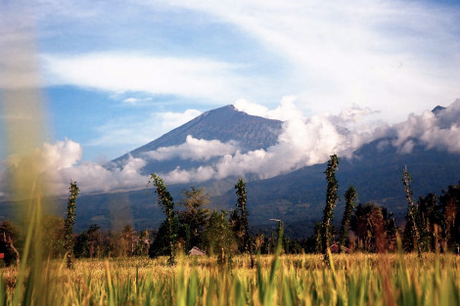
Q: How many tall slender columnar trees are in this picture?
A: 6